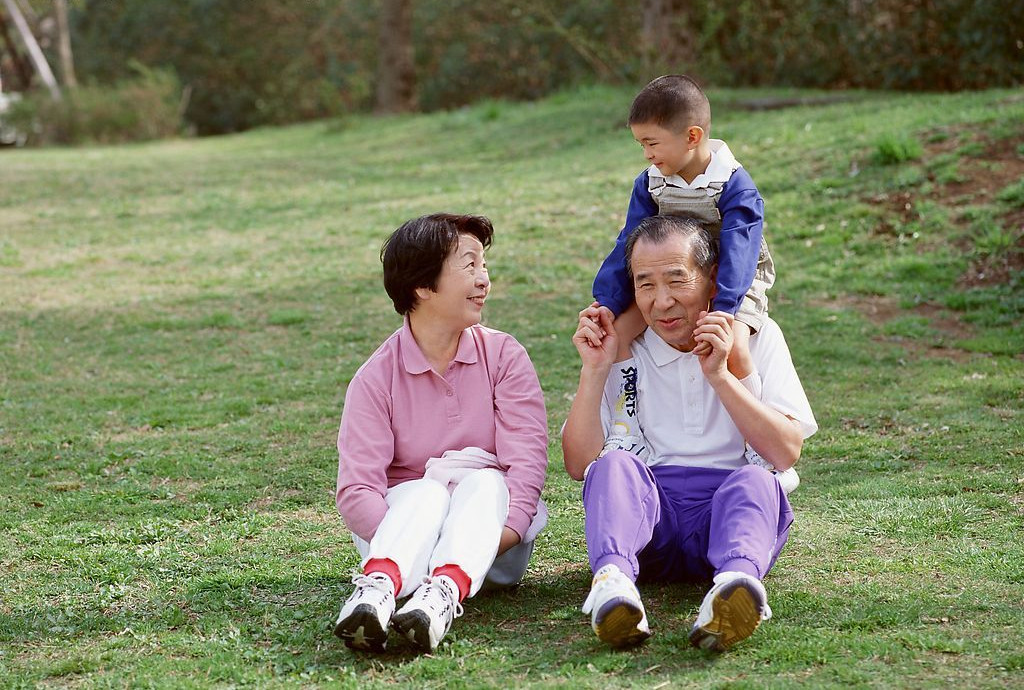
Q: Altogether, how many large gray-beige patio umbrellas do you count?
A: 0